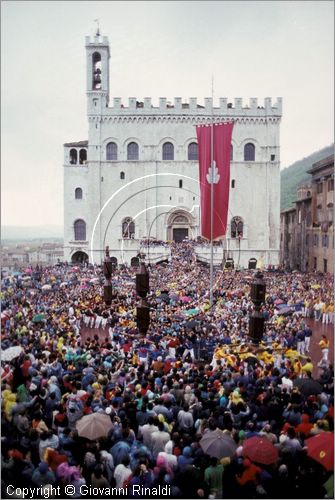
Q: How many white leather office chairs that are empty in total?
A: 0